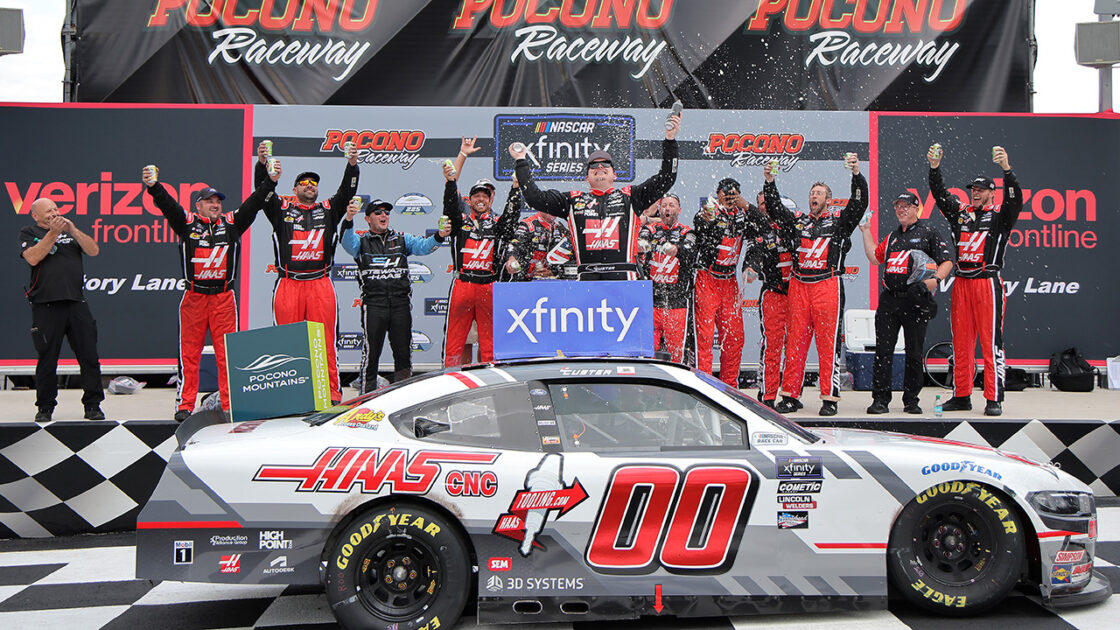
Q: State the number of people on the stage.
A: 14